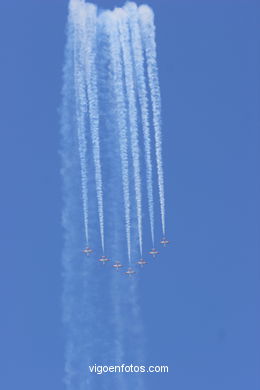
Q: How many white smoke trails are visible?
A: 6